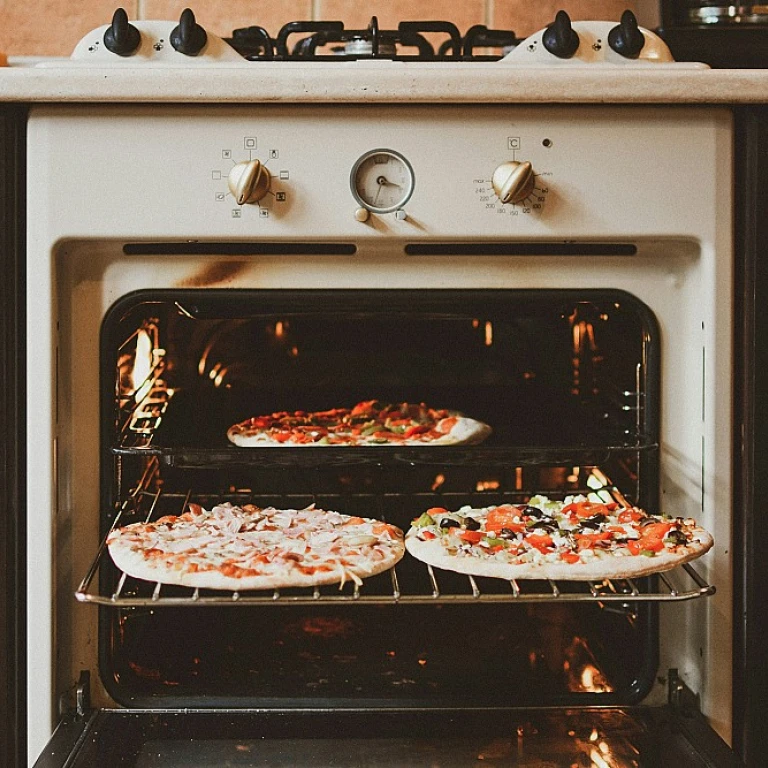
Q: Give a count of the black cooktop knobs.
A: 4